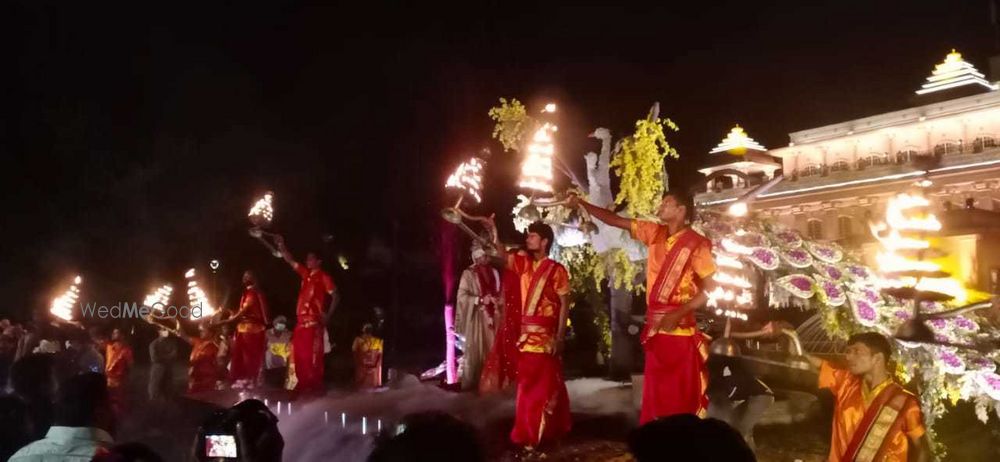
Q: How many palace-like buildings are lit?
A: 1